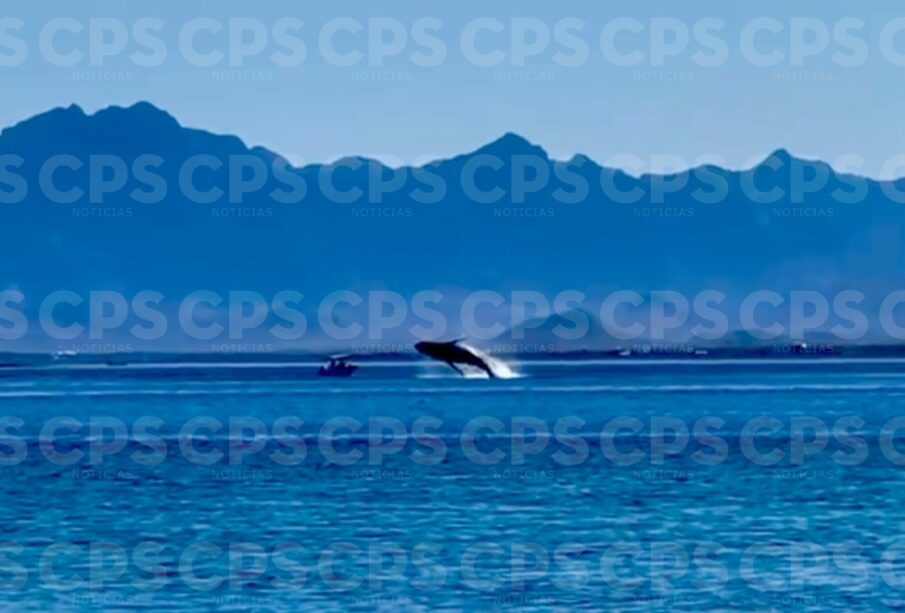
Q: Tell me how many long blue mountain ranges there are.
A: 1